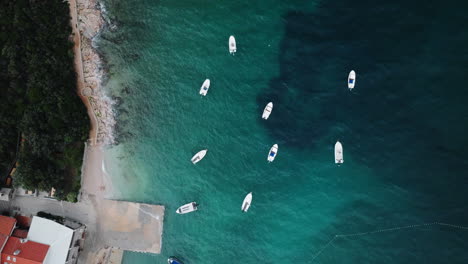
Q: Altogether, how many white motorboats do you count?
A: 9